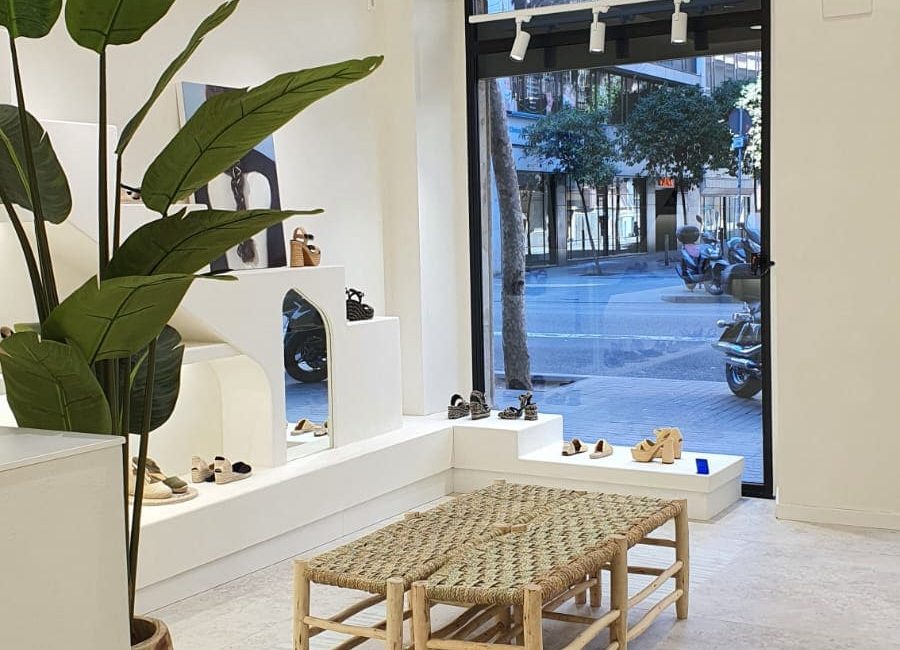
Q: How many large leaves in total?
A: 9